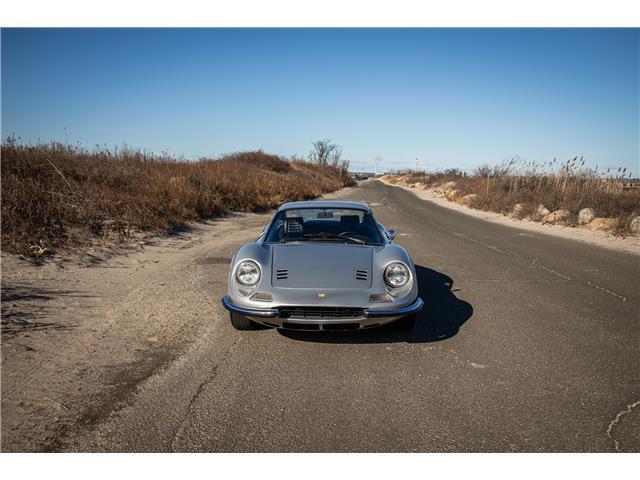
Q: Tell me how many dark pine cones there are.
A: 0